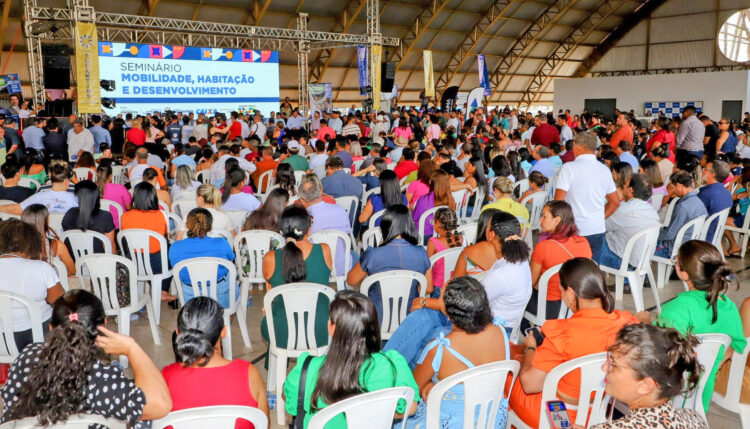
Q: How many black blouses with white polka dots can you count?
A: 1